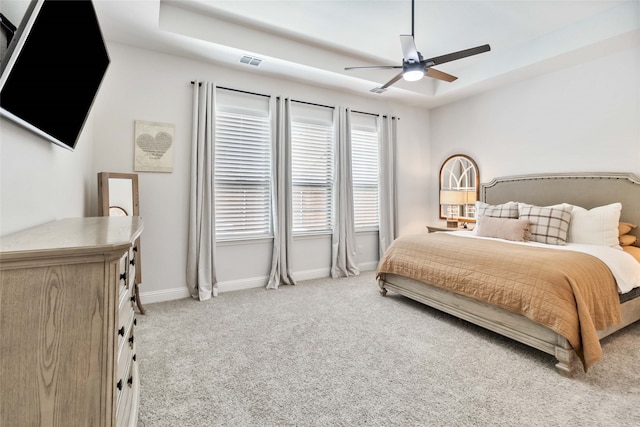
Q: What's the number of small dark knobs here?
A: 10